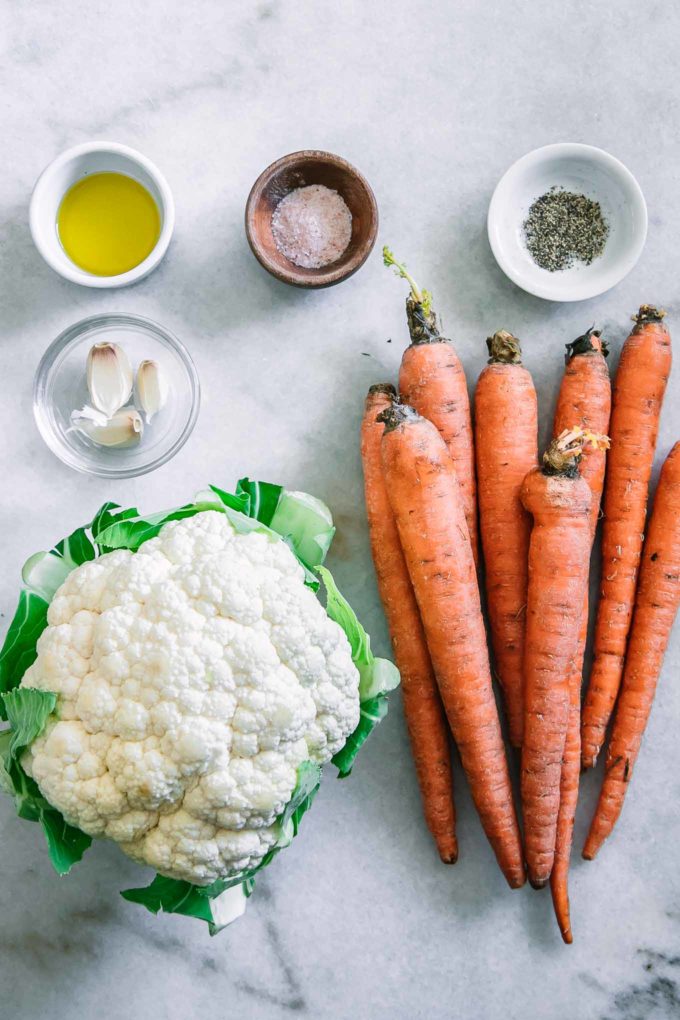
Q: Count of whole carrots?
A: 8